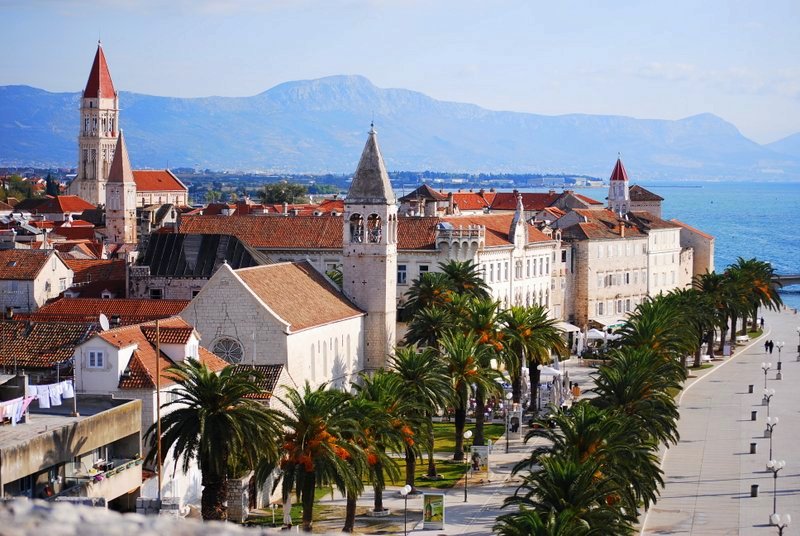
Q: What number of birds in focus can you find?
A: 0